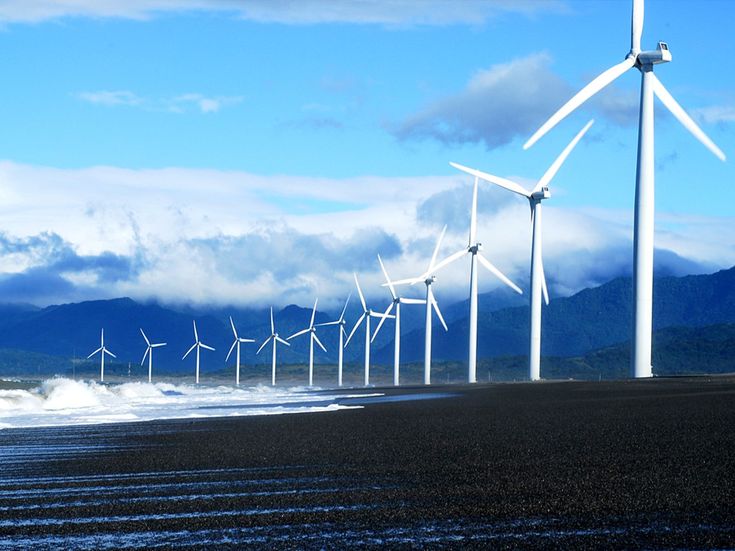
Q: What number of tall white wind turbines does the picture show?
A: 13